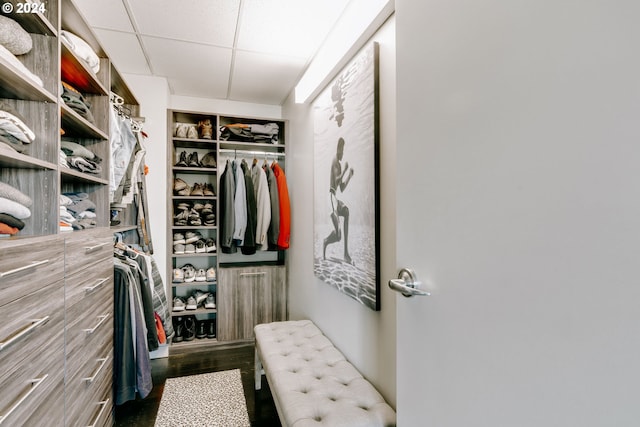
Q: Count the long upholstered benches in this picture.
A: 1